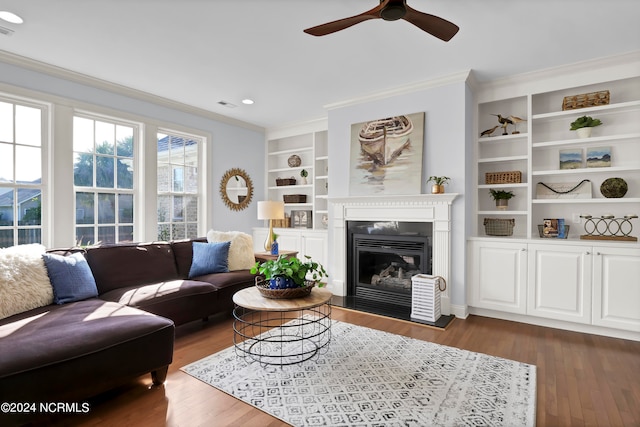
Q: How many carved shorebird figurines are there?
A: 3